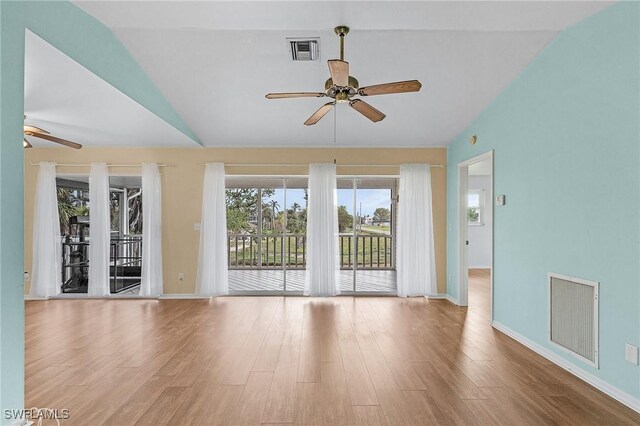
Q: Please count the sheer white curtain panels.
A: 6